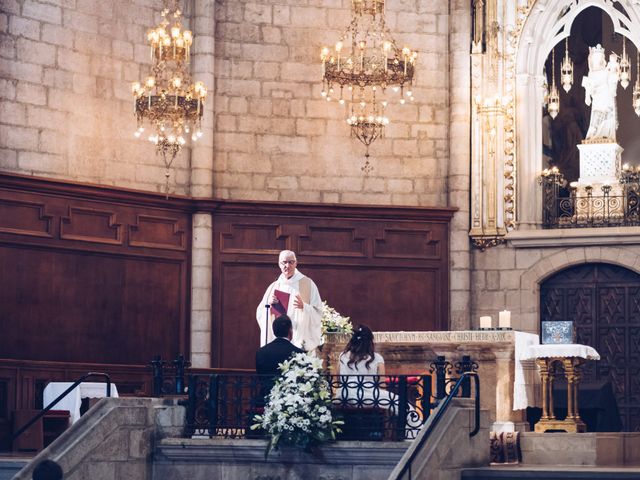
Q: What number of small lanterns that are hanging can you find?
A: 4